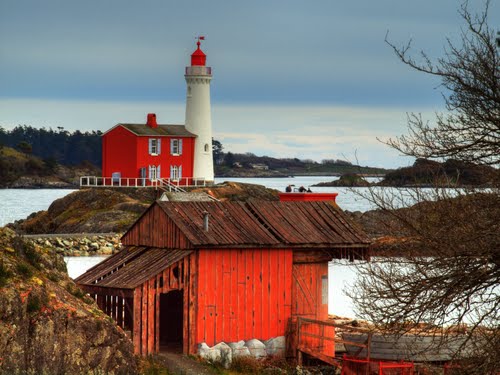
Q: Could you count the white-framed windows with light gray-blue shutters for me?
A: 4